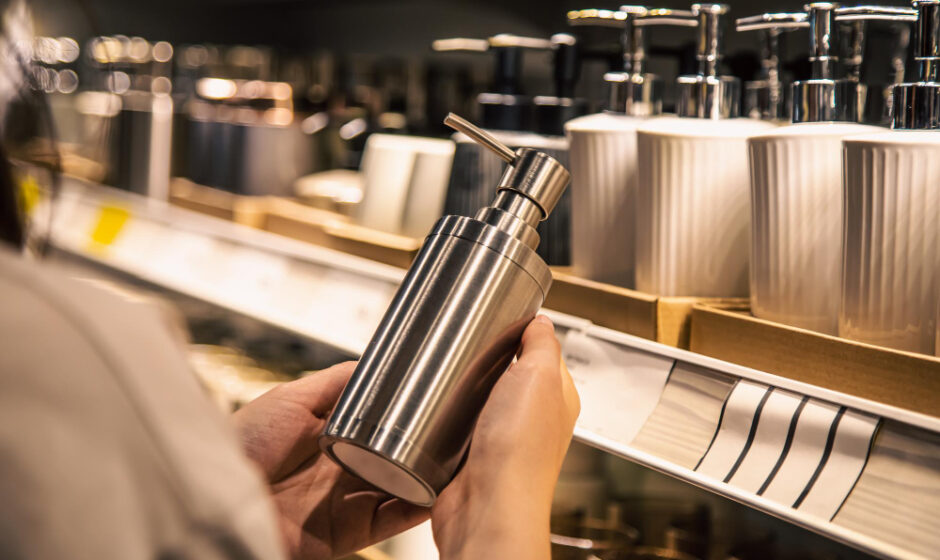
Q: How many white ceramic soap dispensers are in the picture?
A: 4